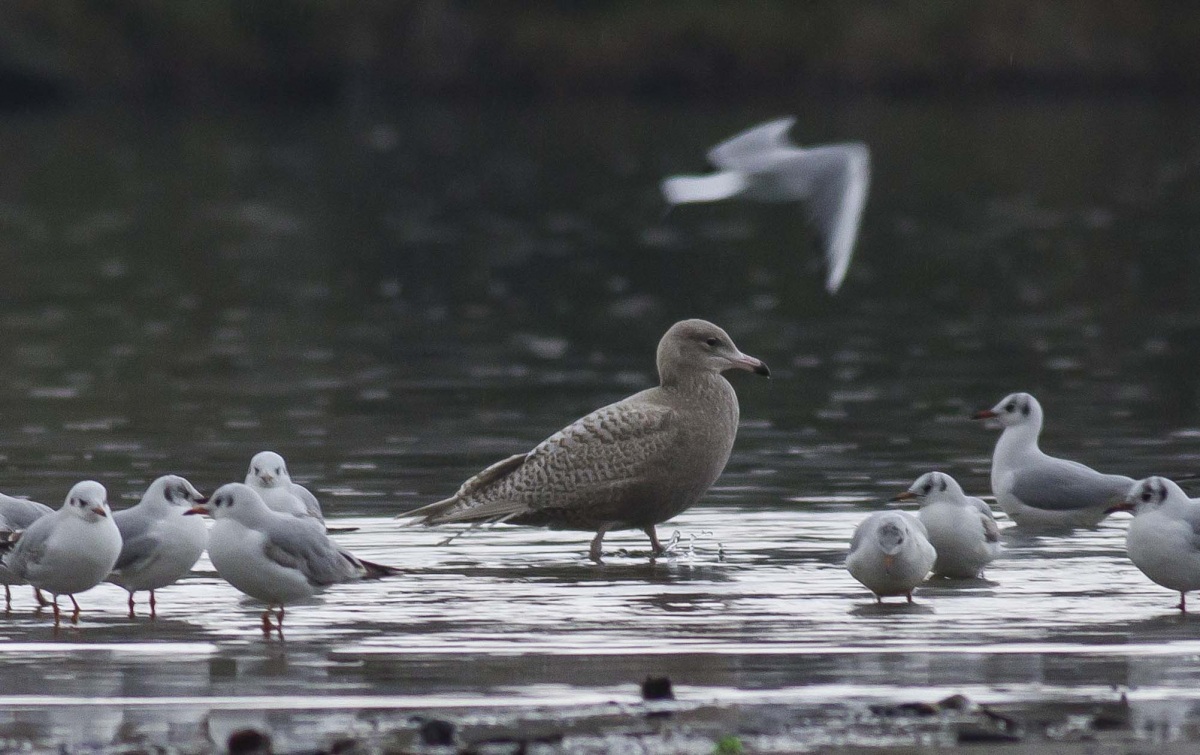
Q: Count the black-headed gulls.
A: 10